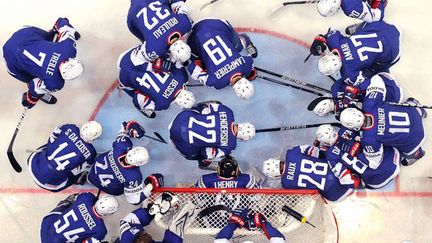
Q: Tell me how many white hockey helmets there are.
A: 14